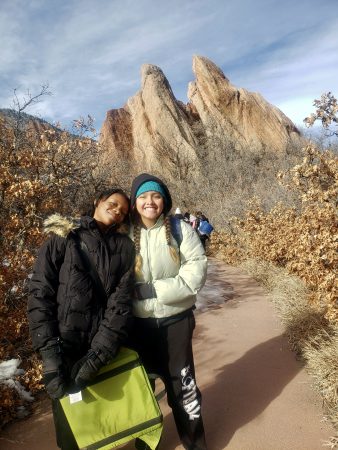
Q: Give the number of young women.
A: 2